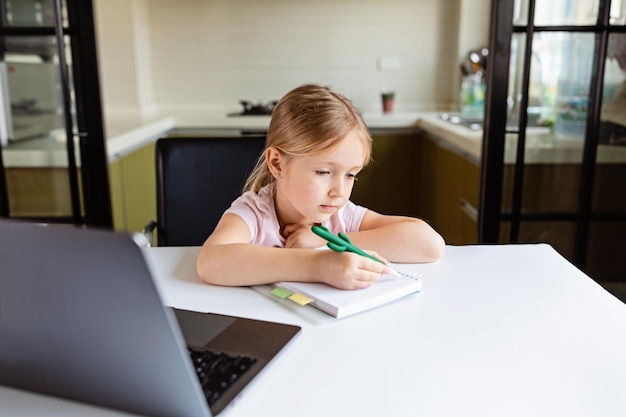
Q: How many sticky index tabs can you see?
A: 2